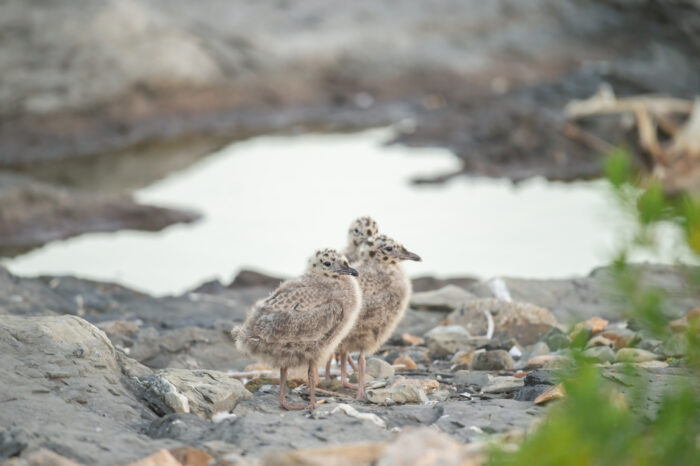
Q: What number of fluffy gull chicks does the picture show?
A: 3